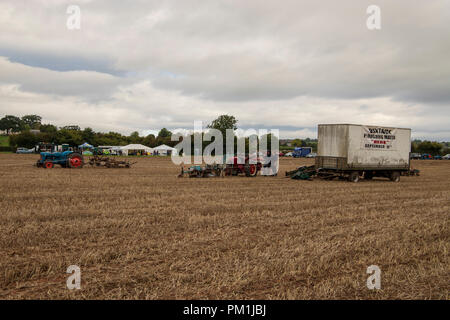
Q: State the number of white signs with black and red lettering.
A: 1